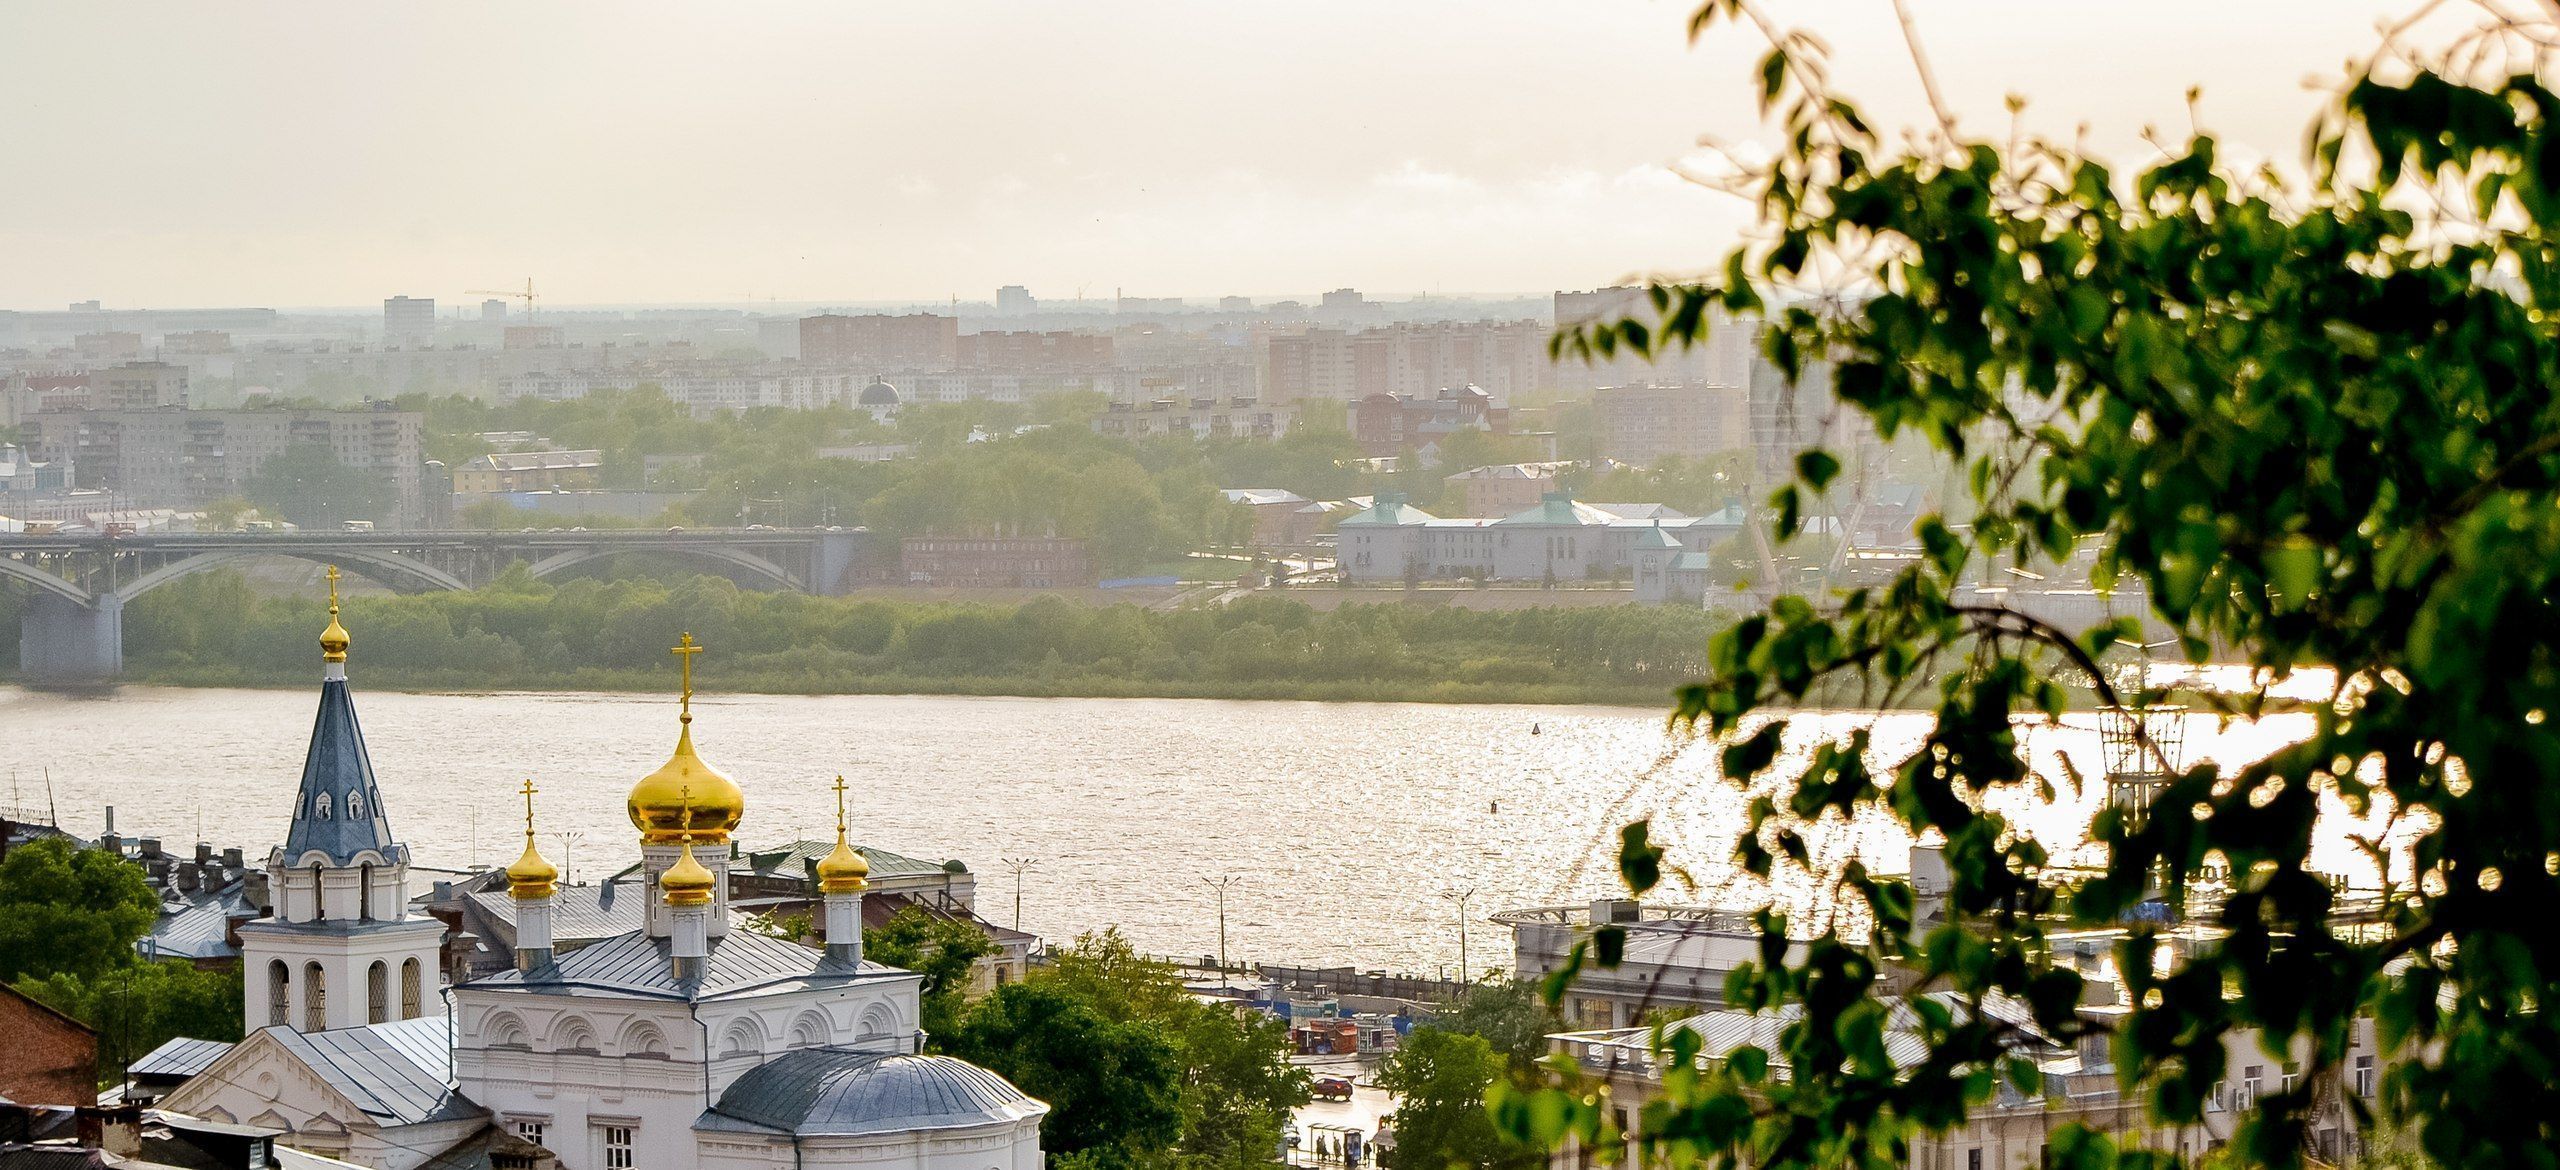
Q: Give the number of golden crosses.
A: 5